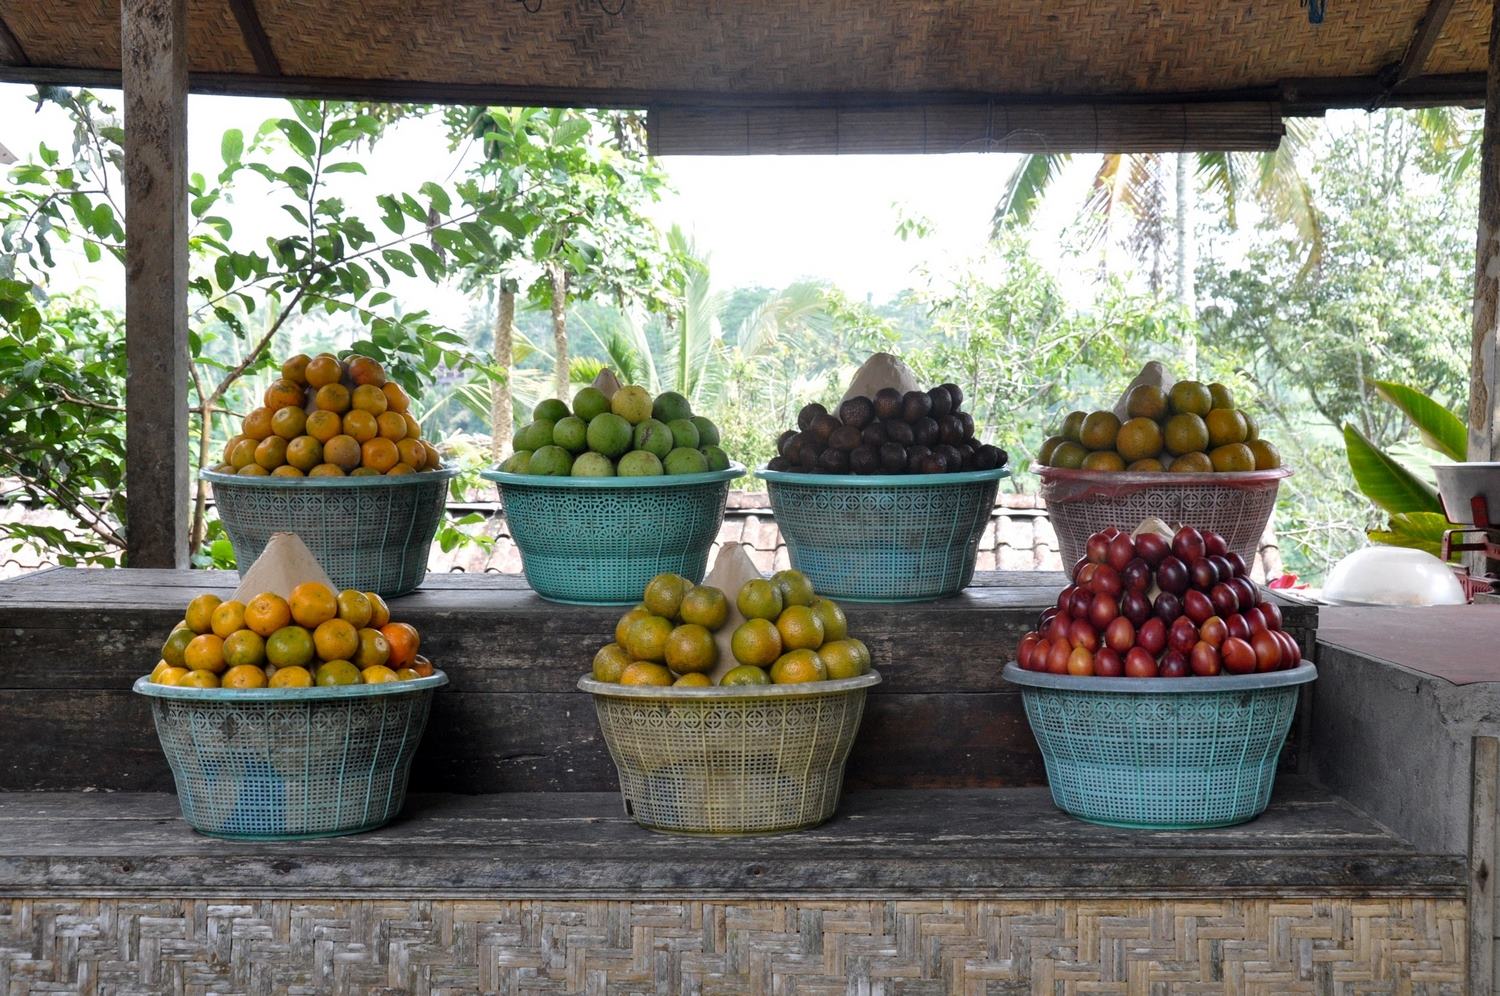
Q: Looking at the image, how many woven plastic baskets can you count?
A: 7